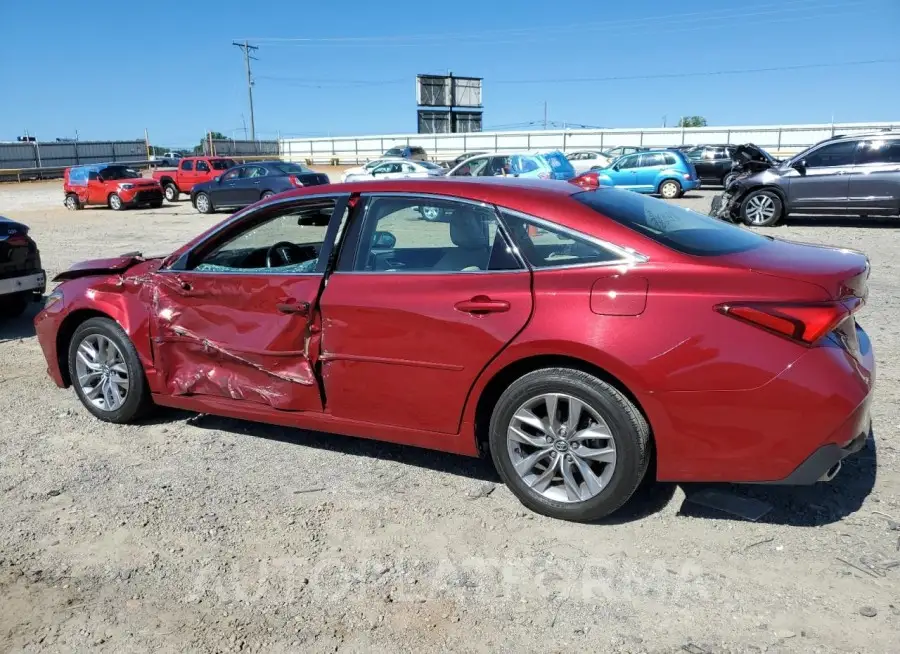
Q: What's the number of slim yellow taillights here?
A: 0